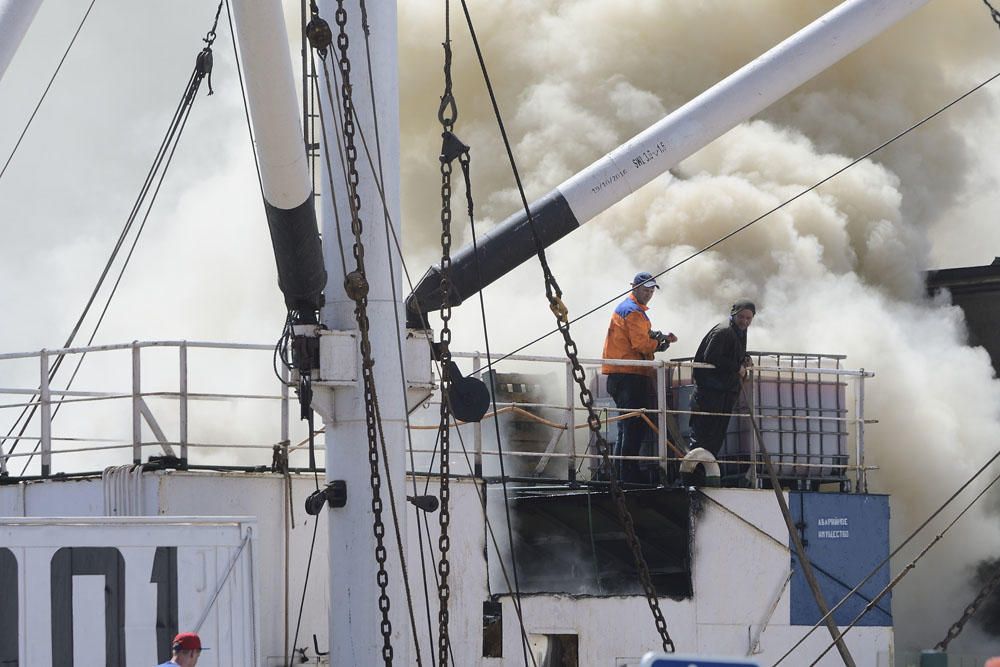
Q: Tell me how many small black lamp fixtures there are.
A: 2